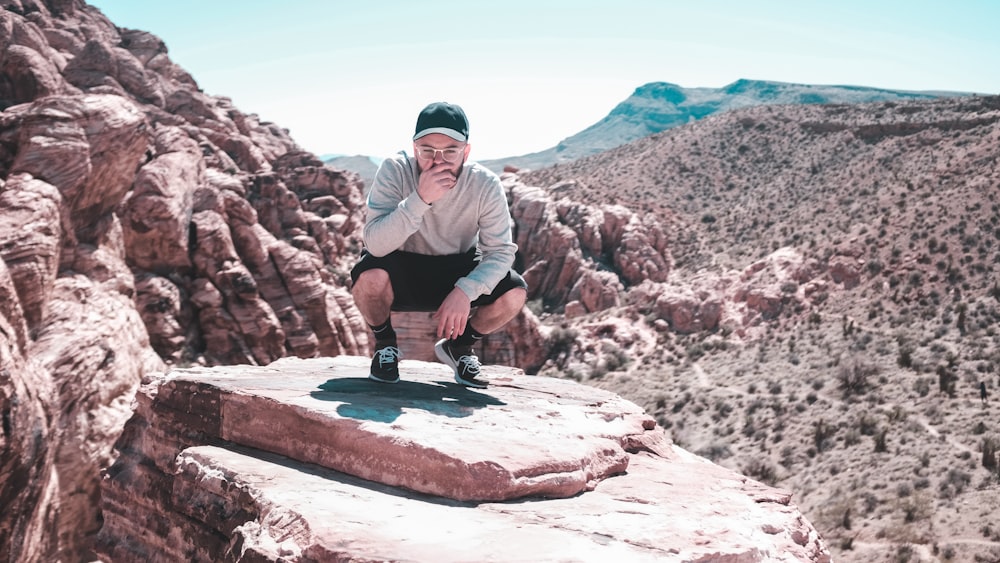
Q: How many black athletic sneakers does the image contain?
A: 2